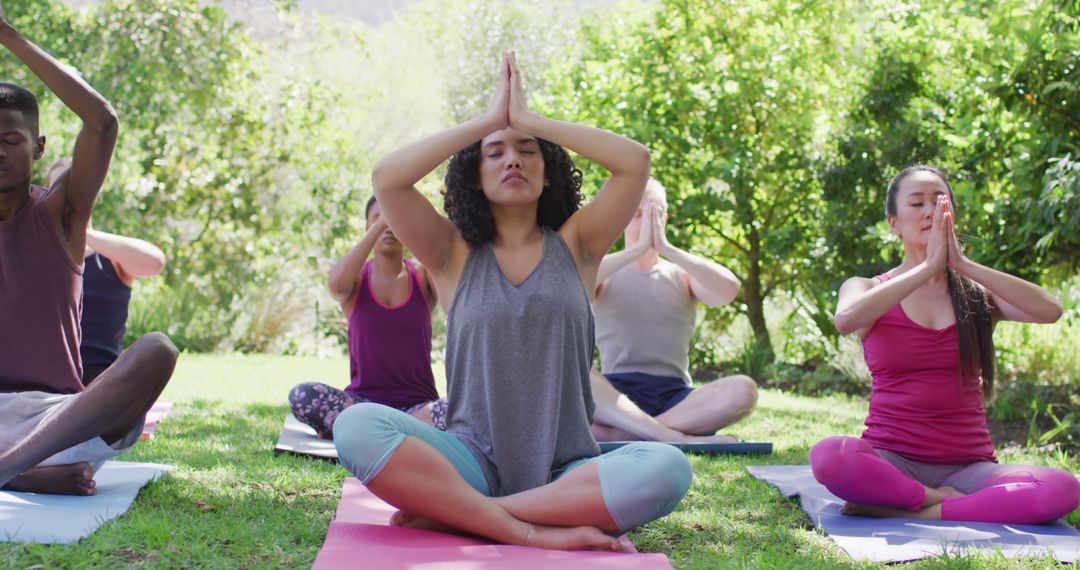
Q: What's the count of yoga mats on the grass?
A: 6